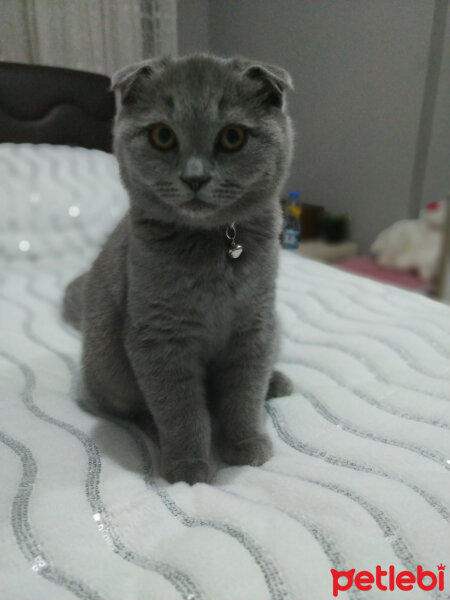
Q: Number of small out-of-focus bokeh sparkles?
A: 3